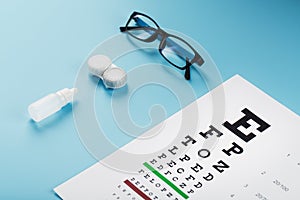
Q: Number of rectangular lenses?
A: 2